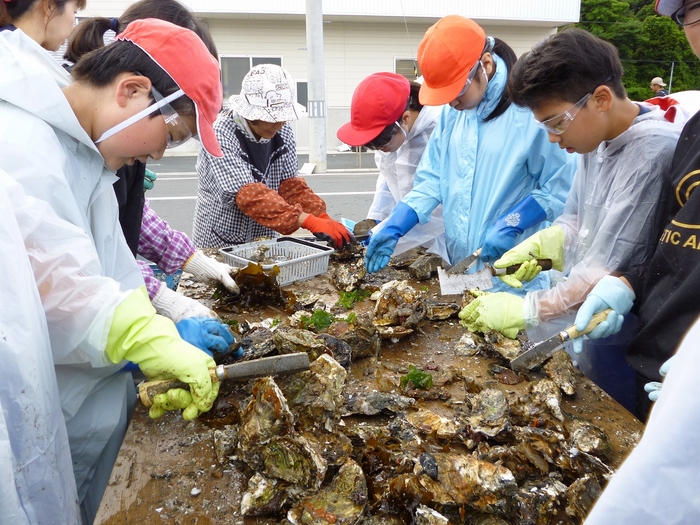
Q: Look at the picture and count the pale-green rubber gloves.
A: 3